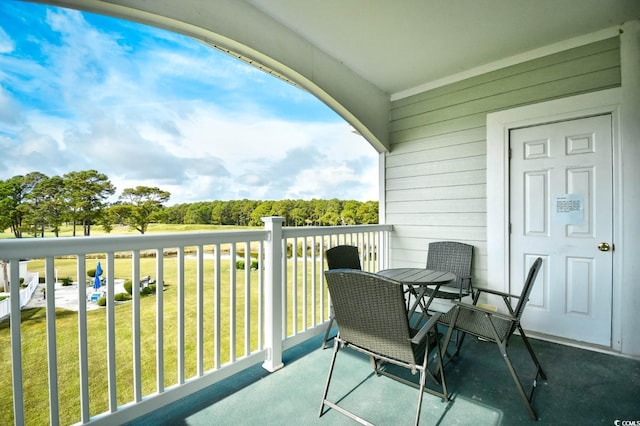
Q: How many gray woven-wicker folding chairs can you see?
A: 4